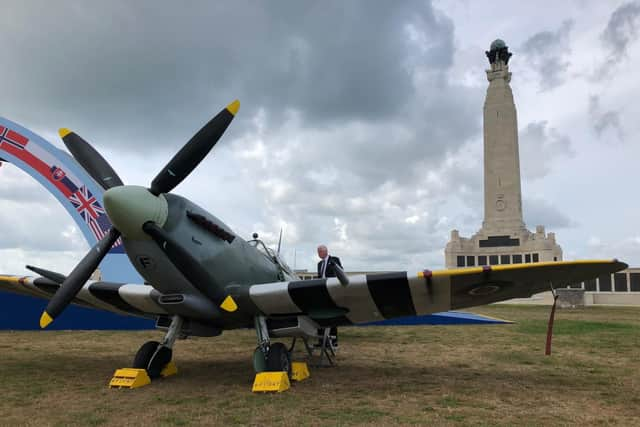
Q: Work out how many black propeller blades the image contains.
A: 4